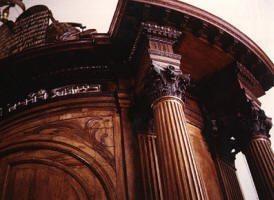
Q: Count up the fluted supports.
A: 4